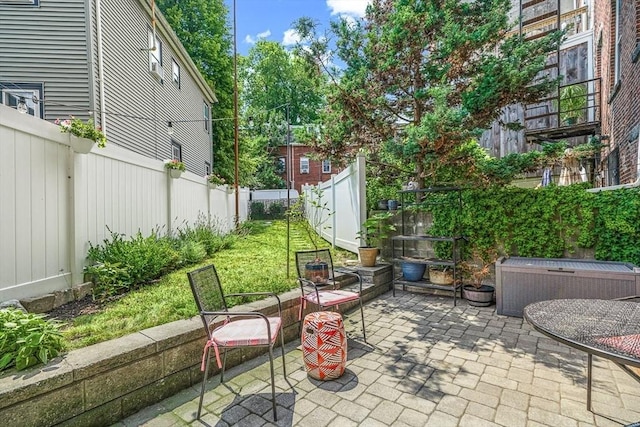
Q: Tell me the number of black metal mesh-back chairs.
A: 2